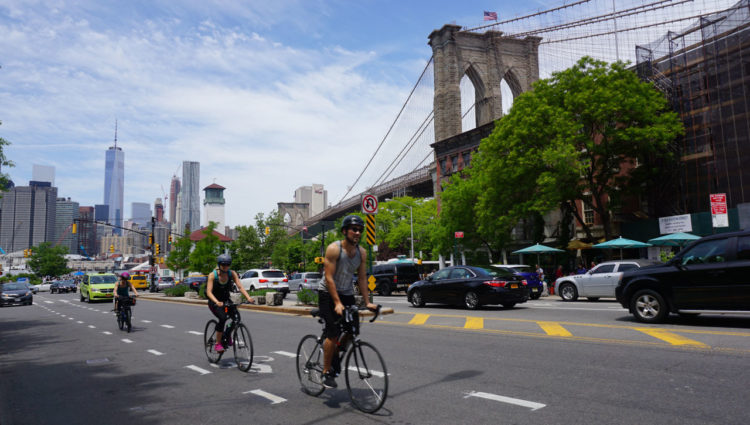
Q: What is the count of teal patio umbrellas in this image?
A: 3